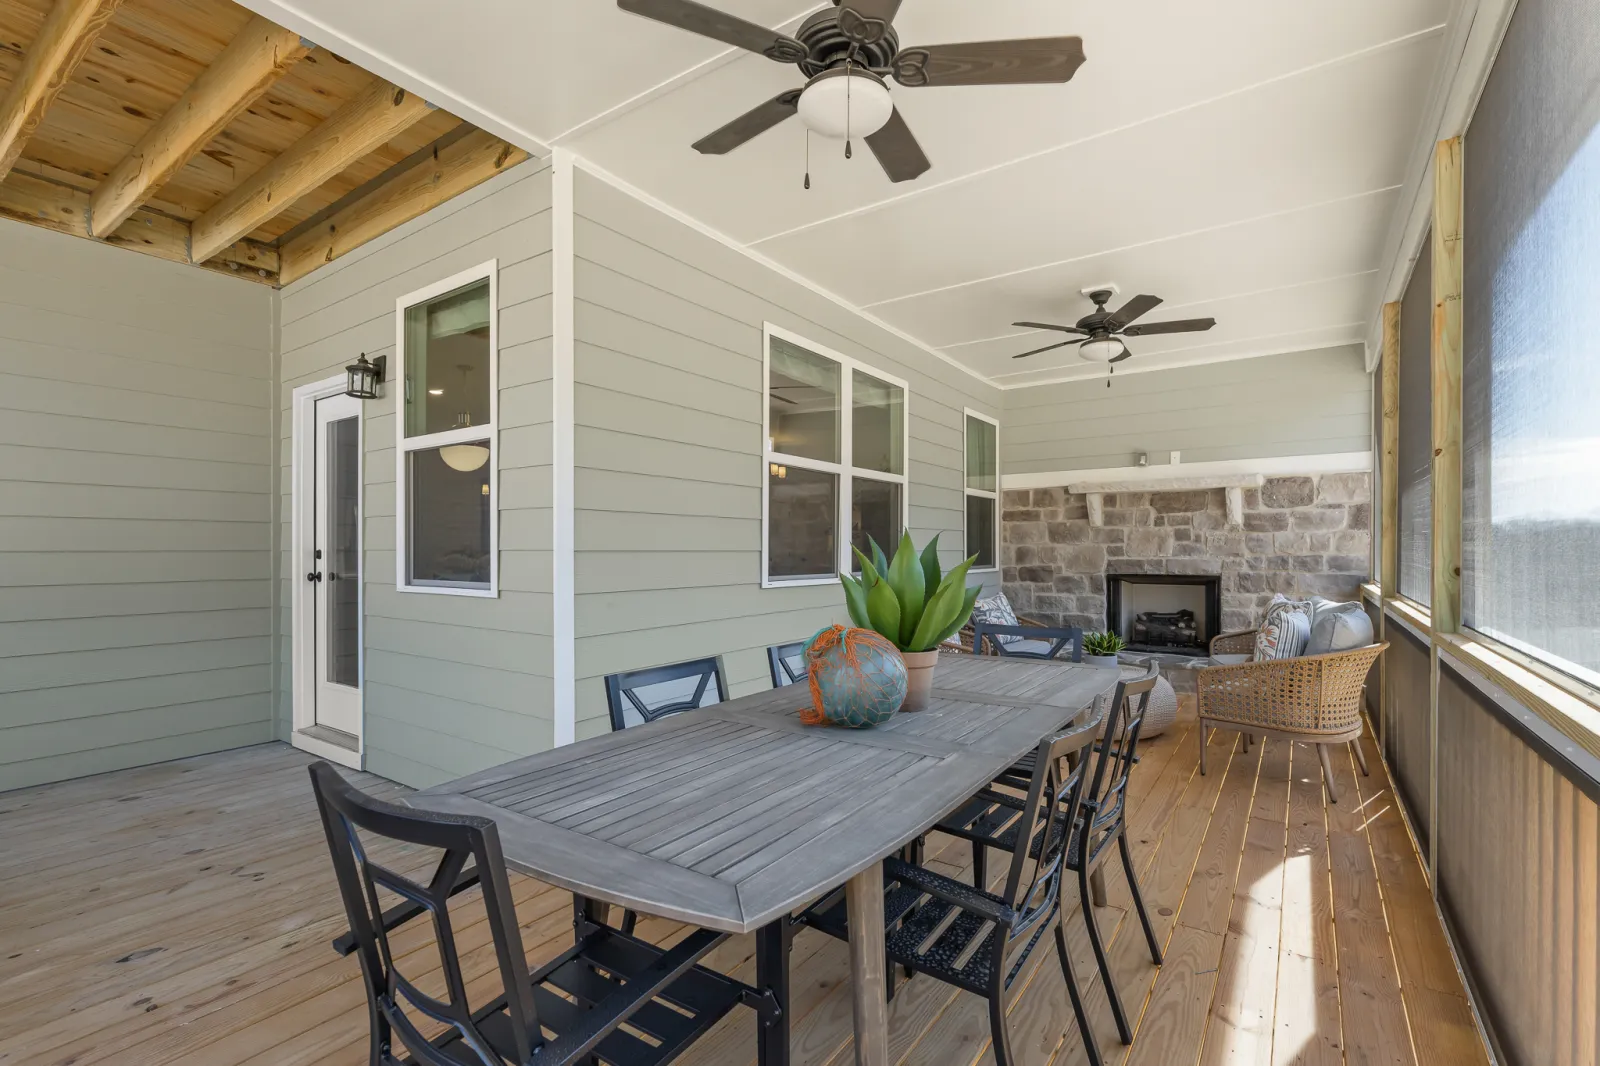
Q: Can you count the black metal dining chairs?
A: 6